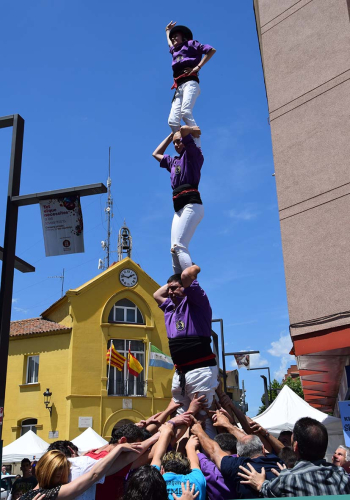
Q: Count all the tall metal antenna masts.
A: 1